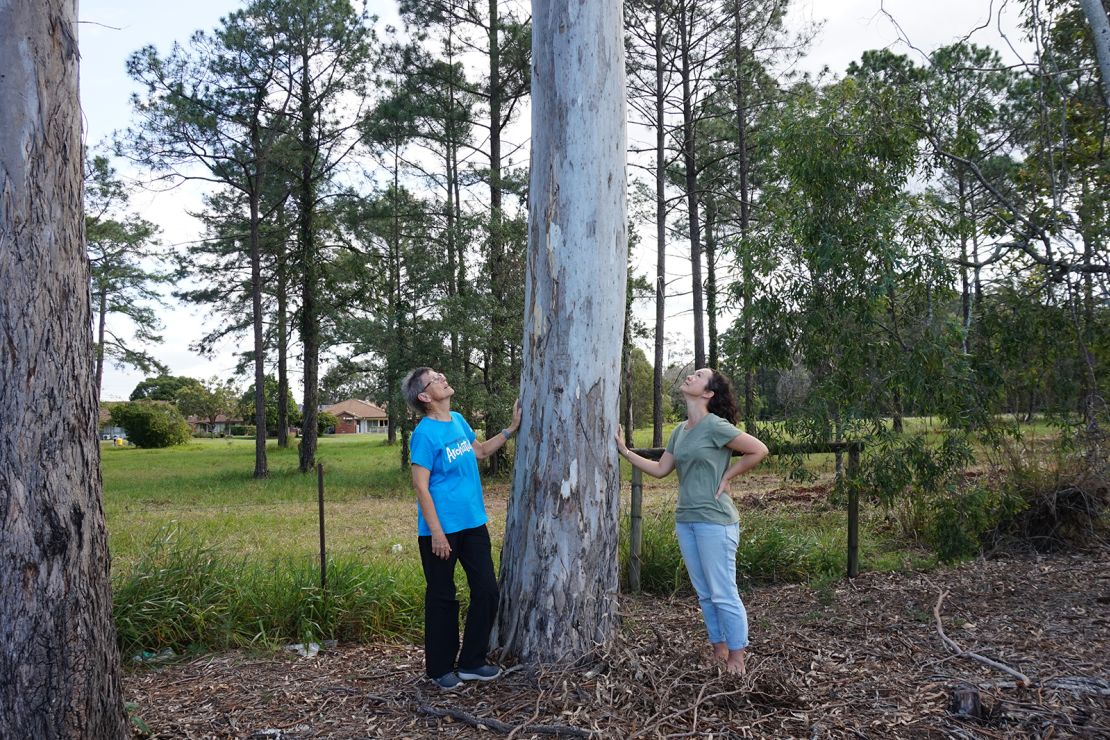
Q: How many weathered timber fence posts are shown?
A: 2